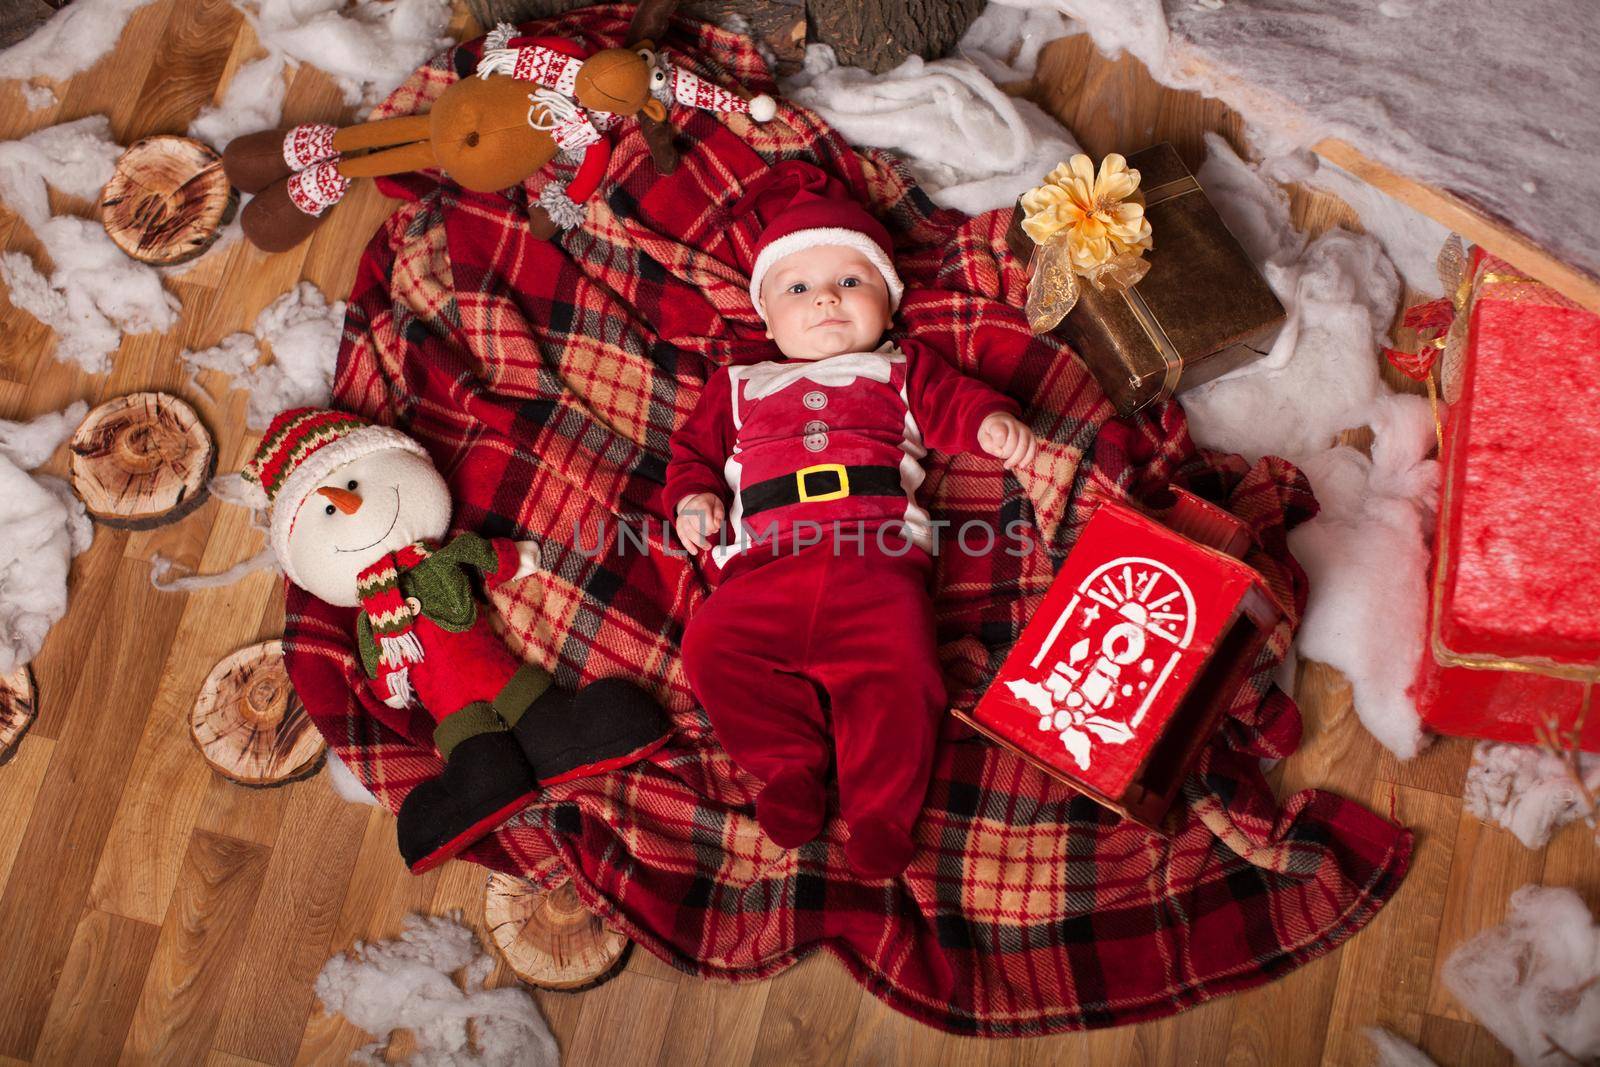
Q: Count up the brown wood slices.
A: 5